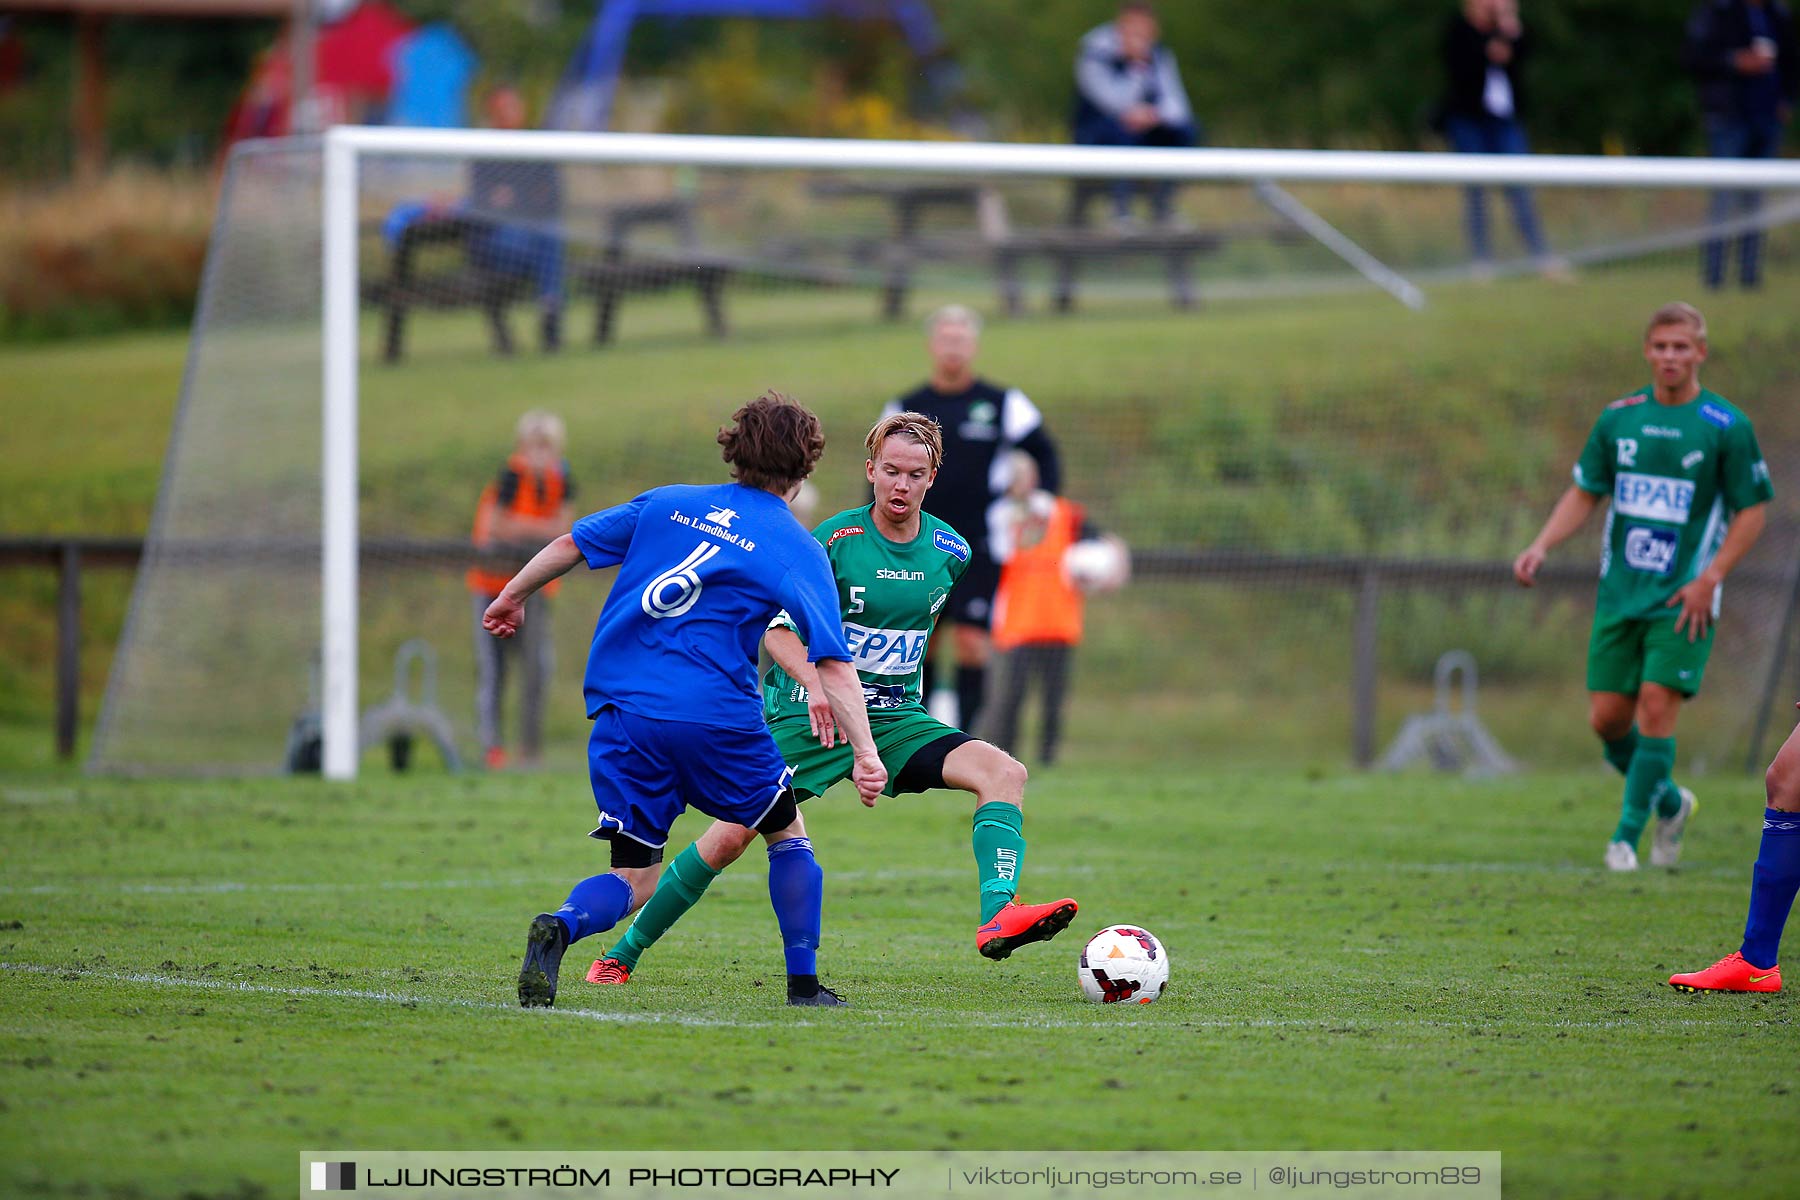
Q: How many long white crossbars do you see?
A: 1